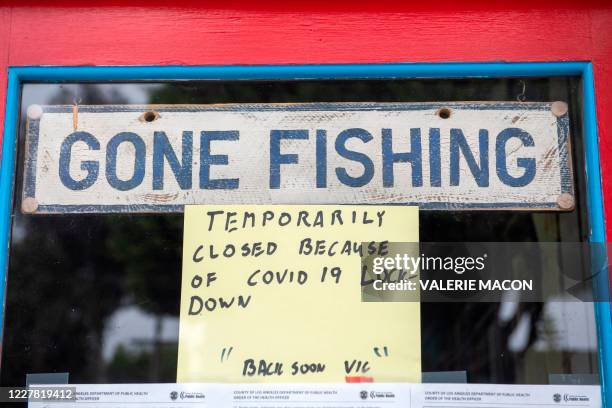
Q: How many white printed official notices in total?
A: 3